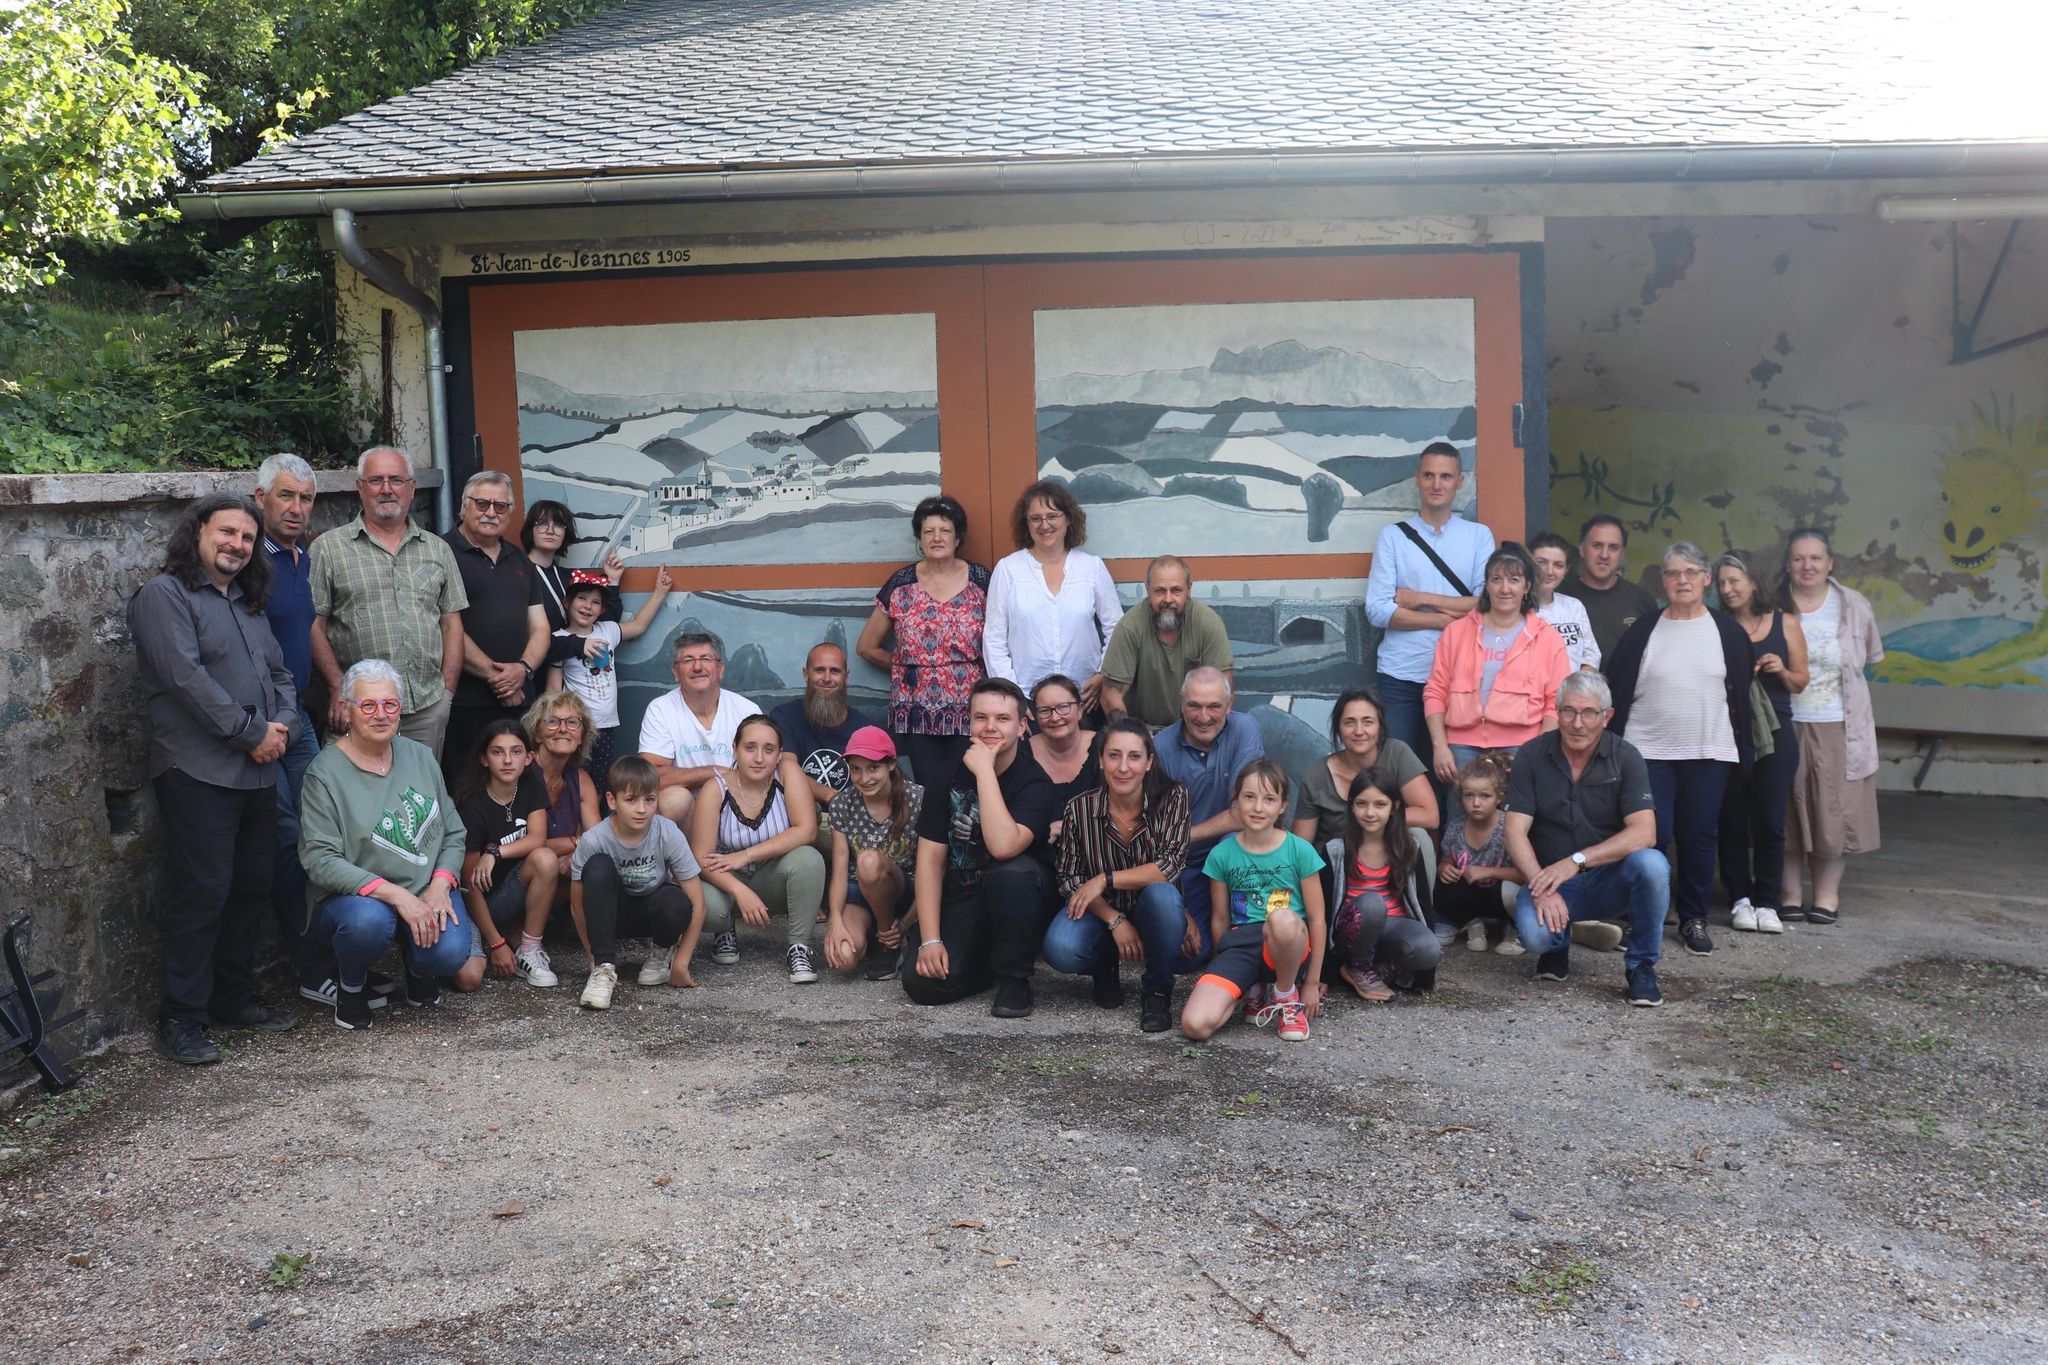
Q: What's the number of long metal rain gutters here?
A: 1